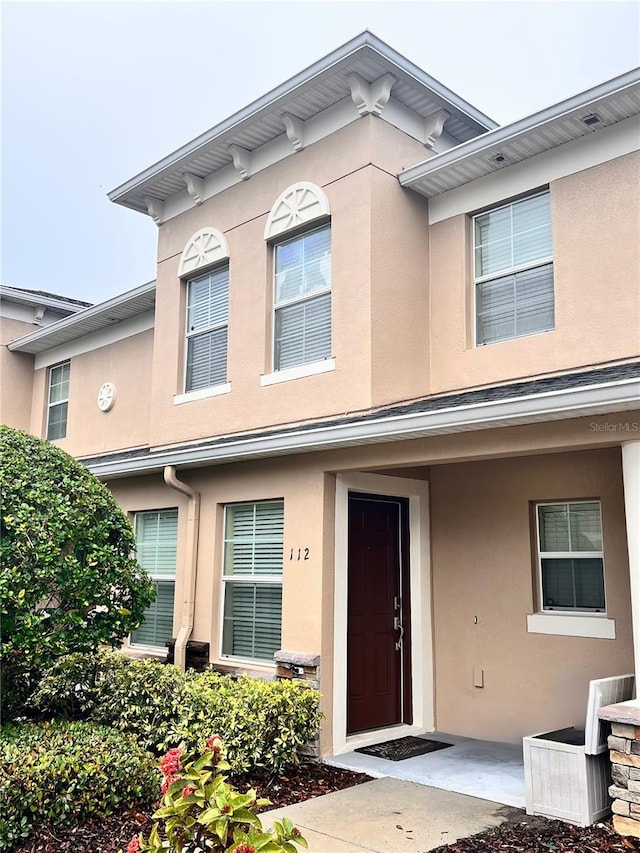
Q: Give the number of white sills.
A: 3